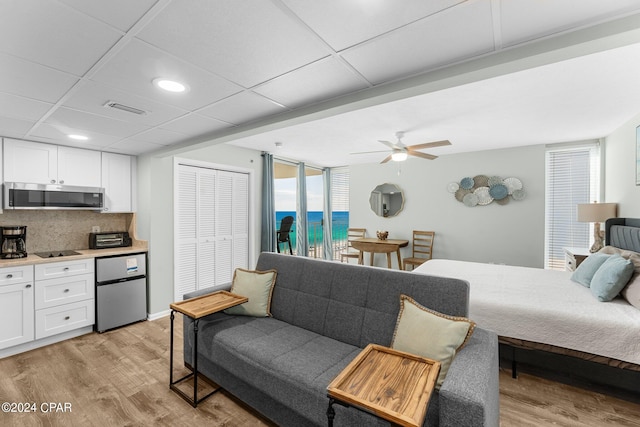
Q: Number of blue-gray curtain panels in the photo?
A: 3